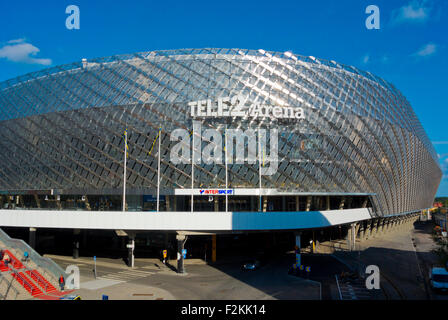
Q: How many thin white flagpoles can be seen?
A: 5